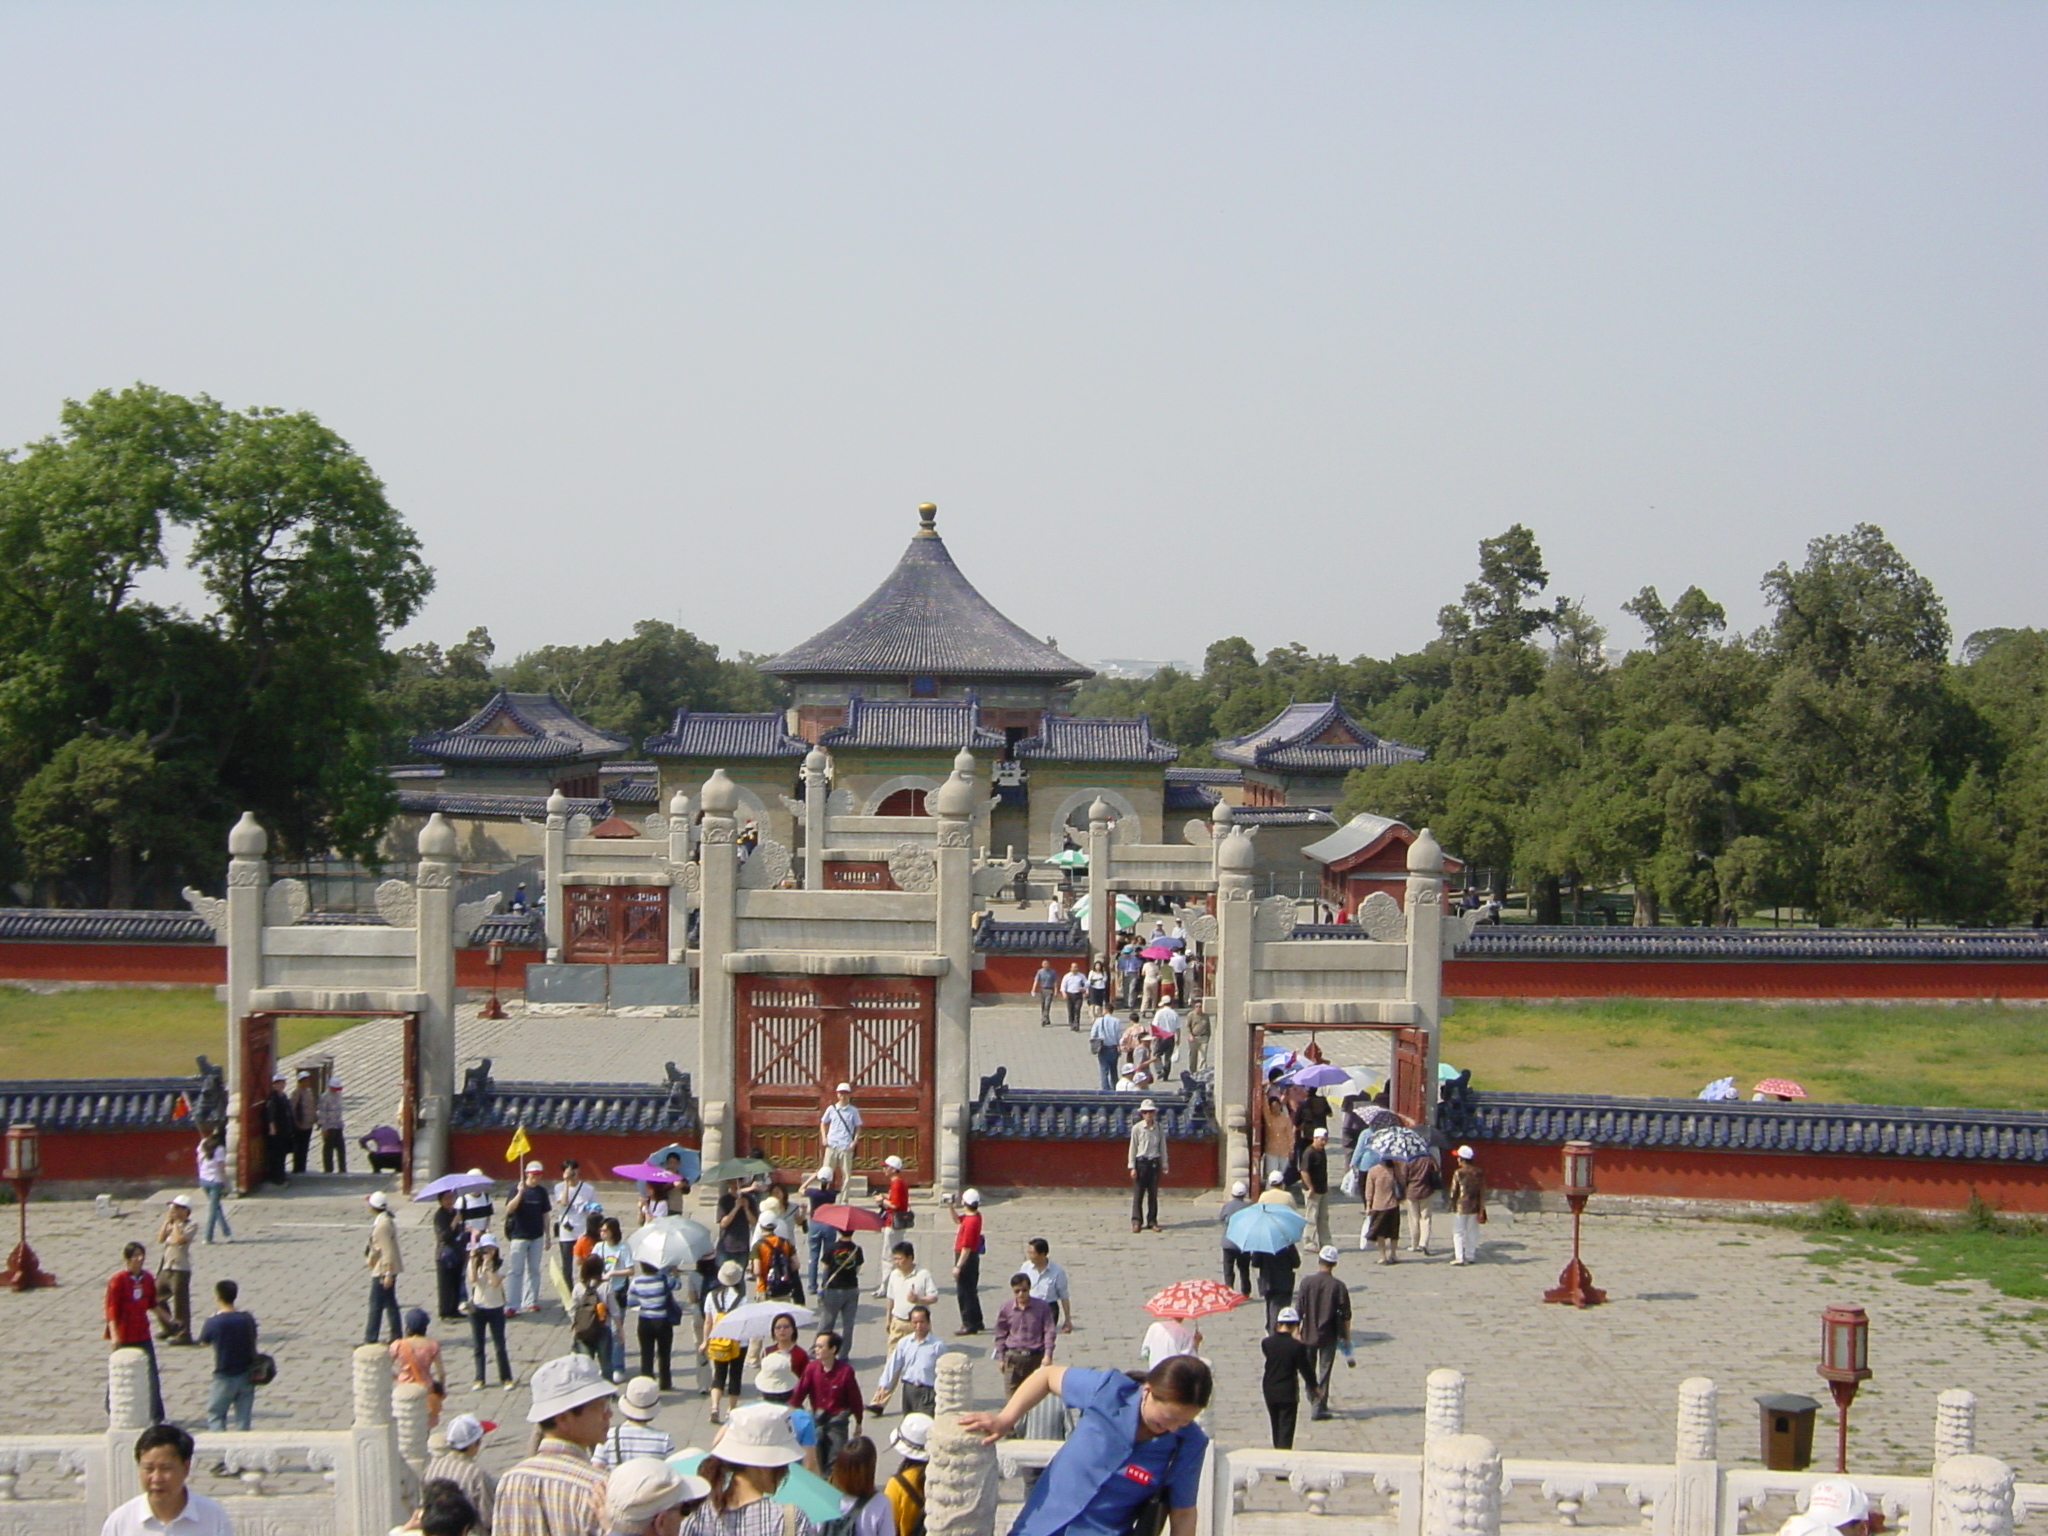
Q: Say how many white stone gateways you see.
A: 6